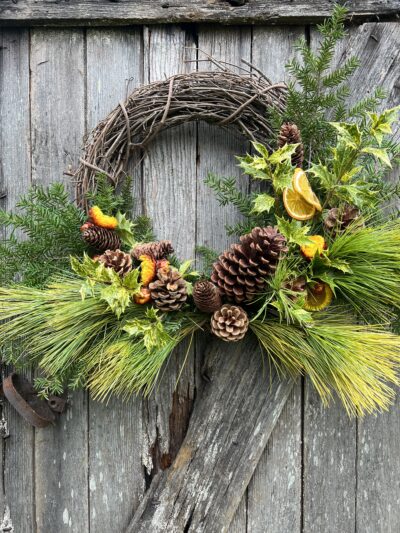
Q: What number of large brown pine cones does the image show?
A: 1